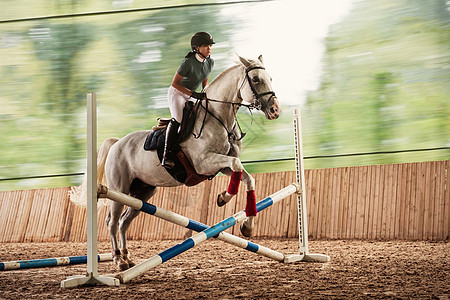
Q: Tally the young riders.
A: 1